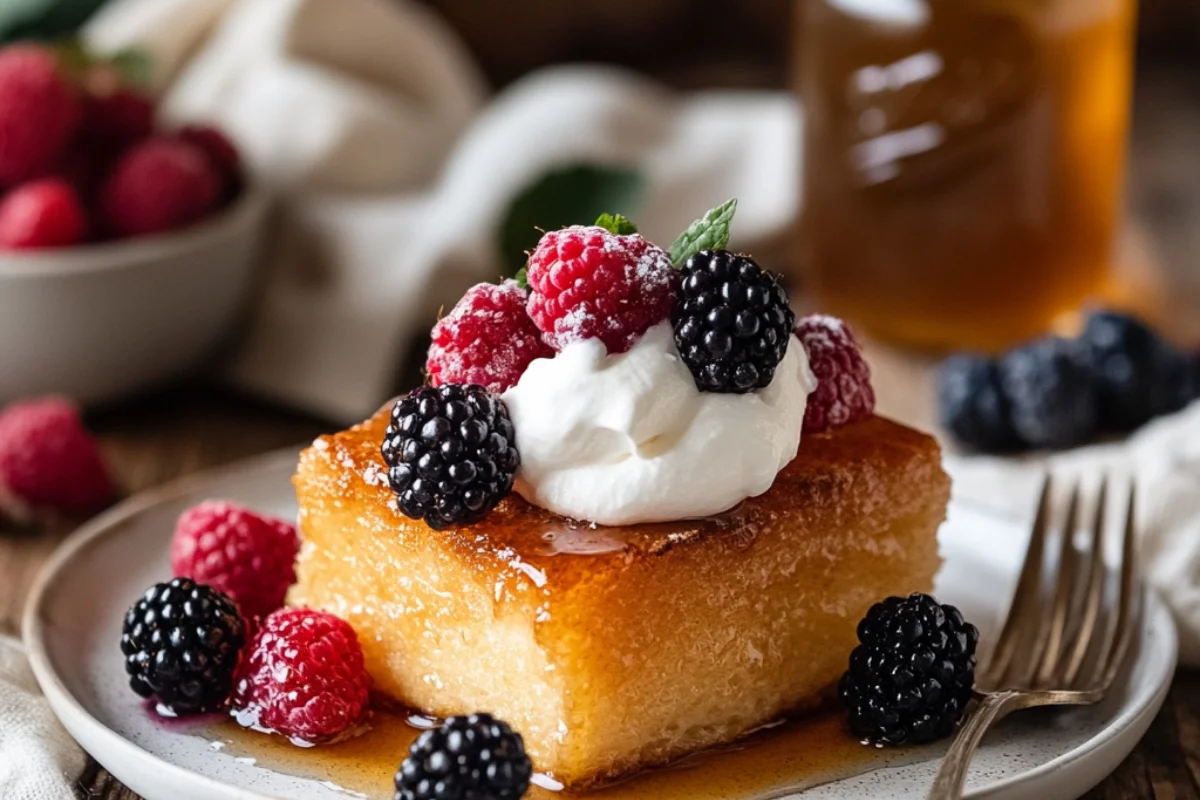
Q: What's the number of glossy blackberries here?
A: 5